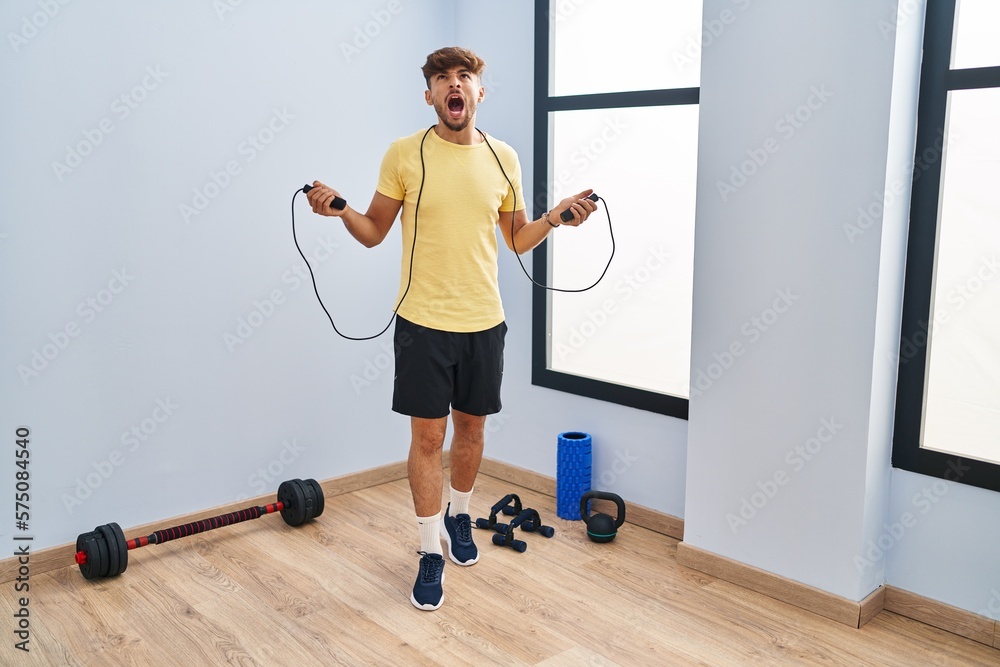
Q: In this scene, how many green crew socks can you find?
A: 0